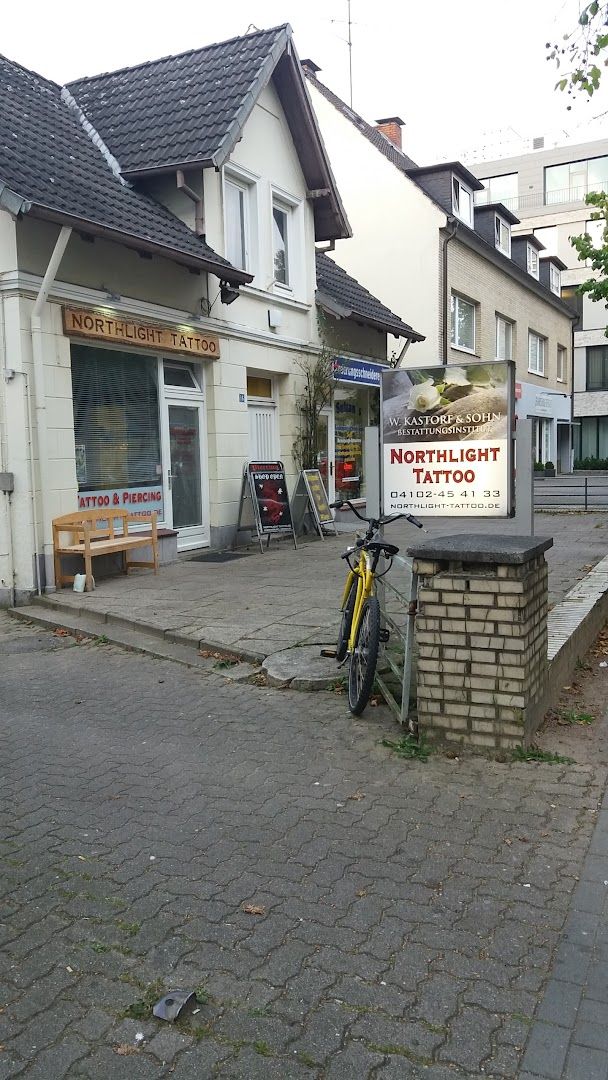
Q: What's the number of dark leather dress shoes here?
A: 0